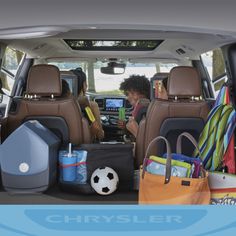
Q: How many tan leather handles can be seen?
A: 2